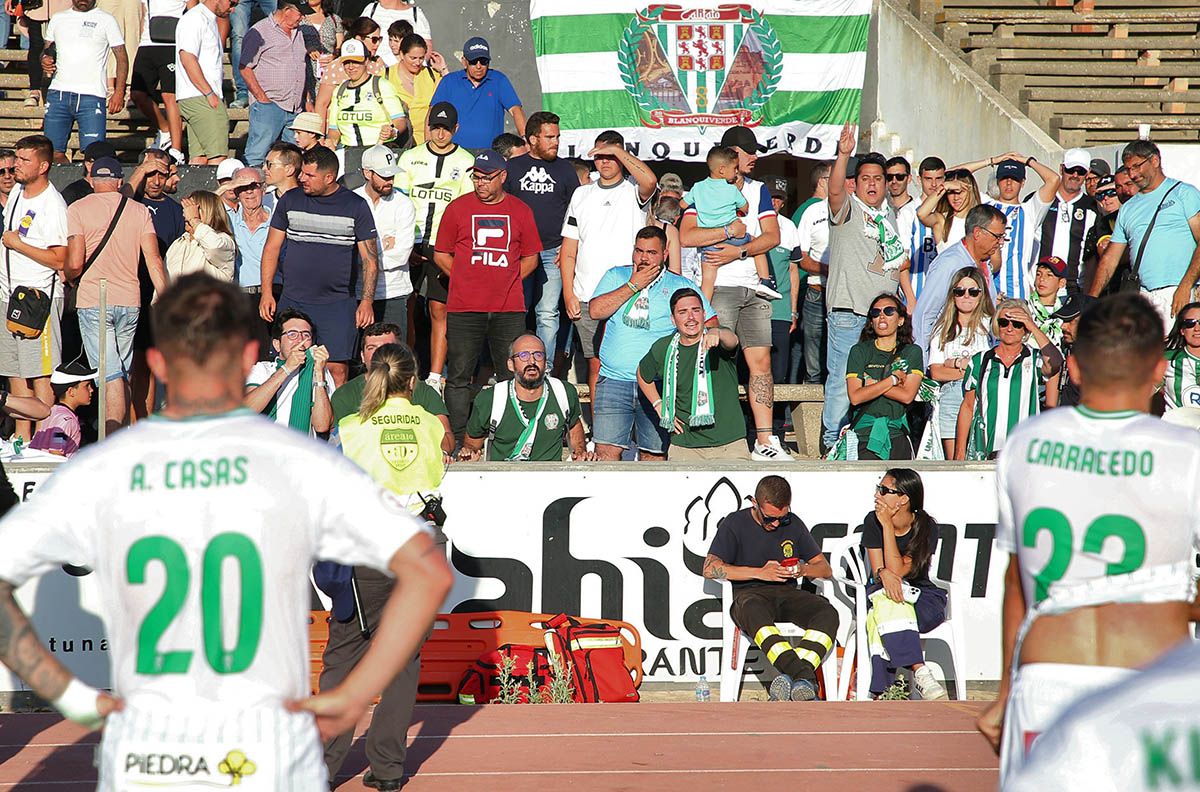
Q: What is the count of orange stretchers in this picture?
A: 1